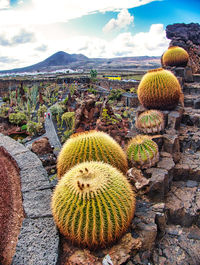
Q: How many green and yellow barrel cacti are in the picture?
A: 6